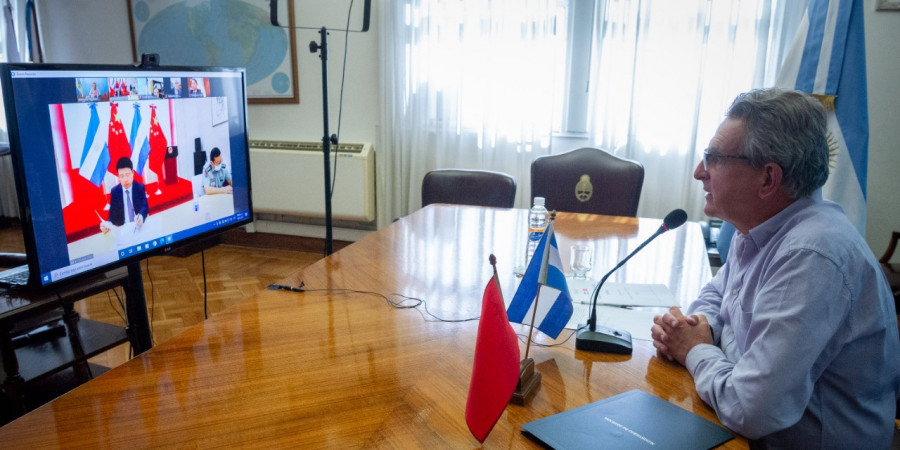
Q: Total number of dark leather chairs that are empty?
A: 2